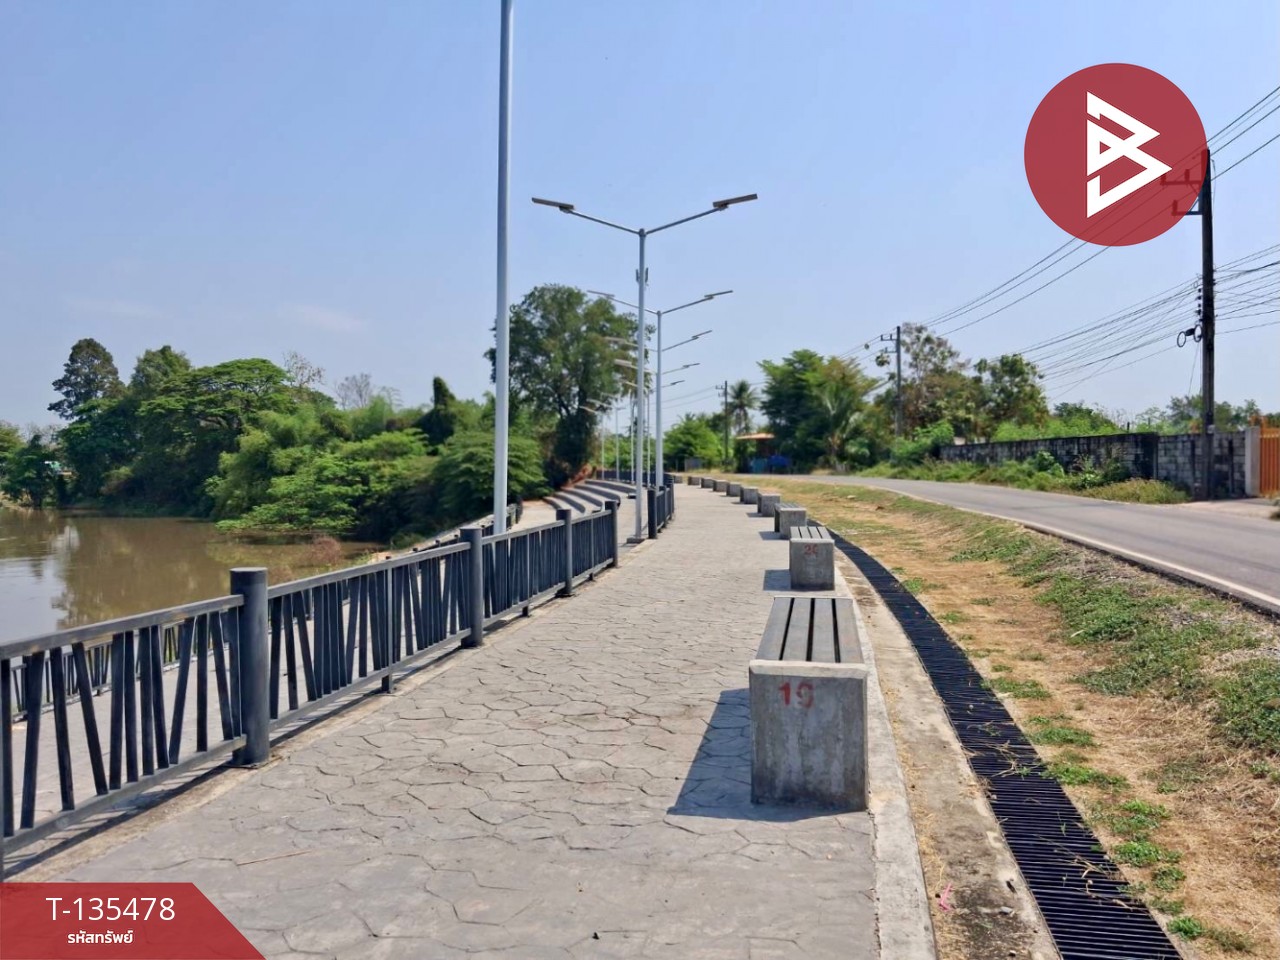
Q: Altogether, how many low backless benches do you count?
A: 10